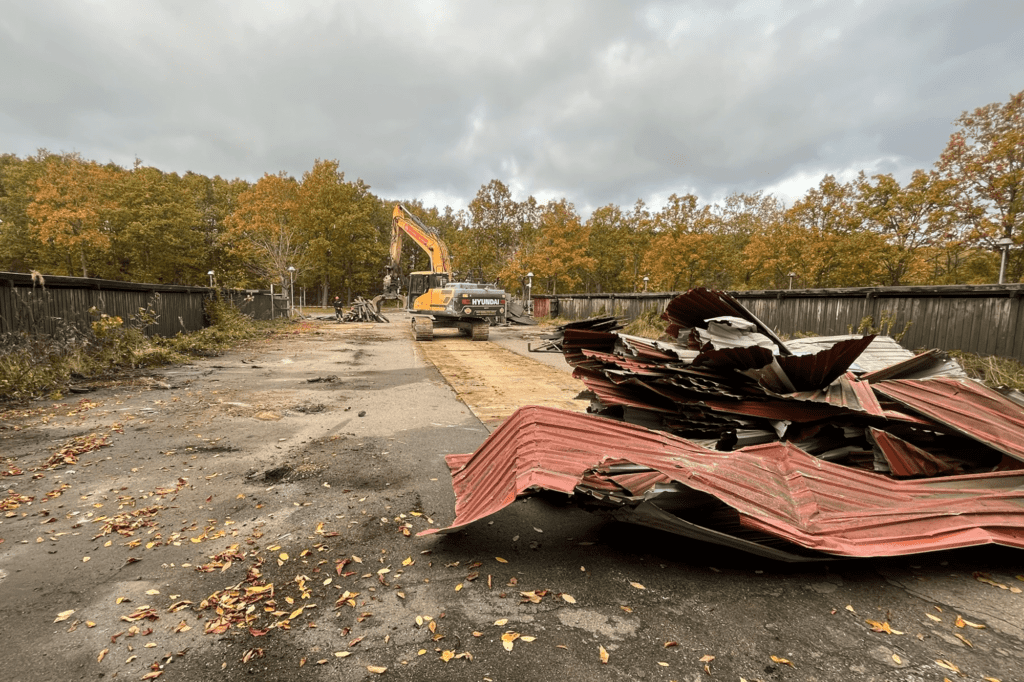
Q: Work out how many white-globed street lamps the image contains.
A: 6